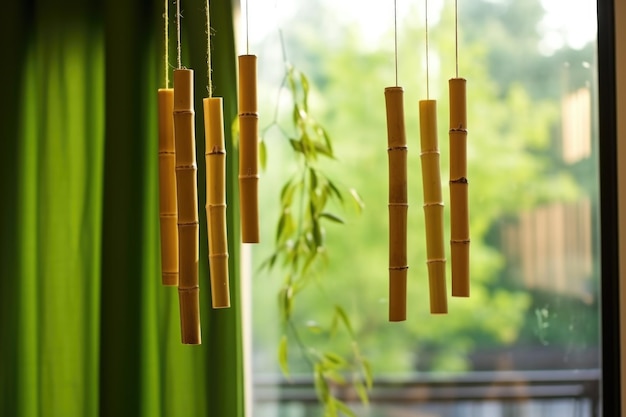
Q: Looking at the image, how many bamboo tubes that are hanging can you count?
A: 7